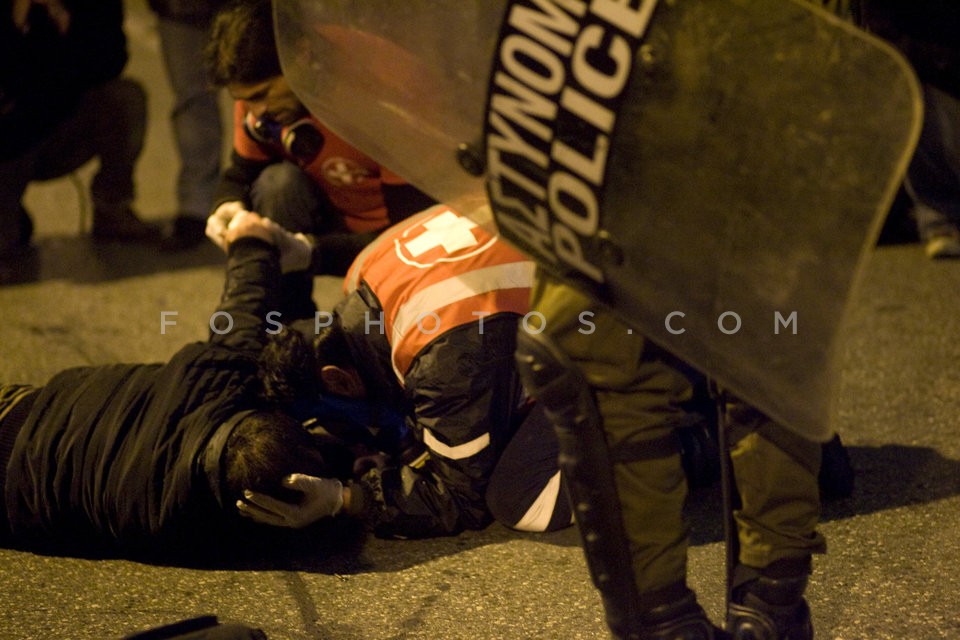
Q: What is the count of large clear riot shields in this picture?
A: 1